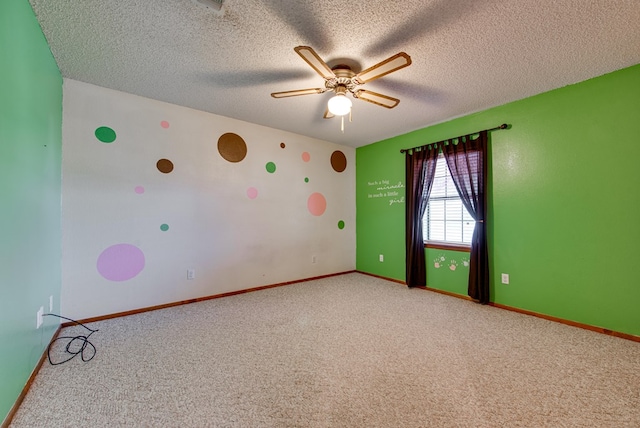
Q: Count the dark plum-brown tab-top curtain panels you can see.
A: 2